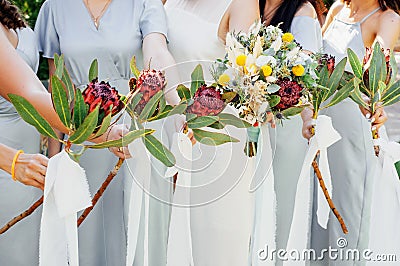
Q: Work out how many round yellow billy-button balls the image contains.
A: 5